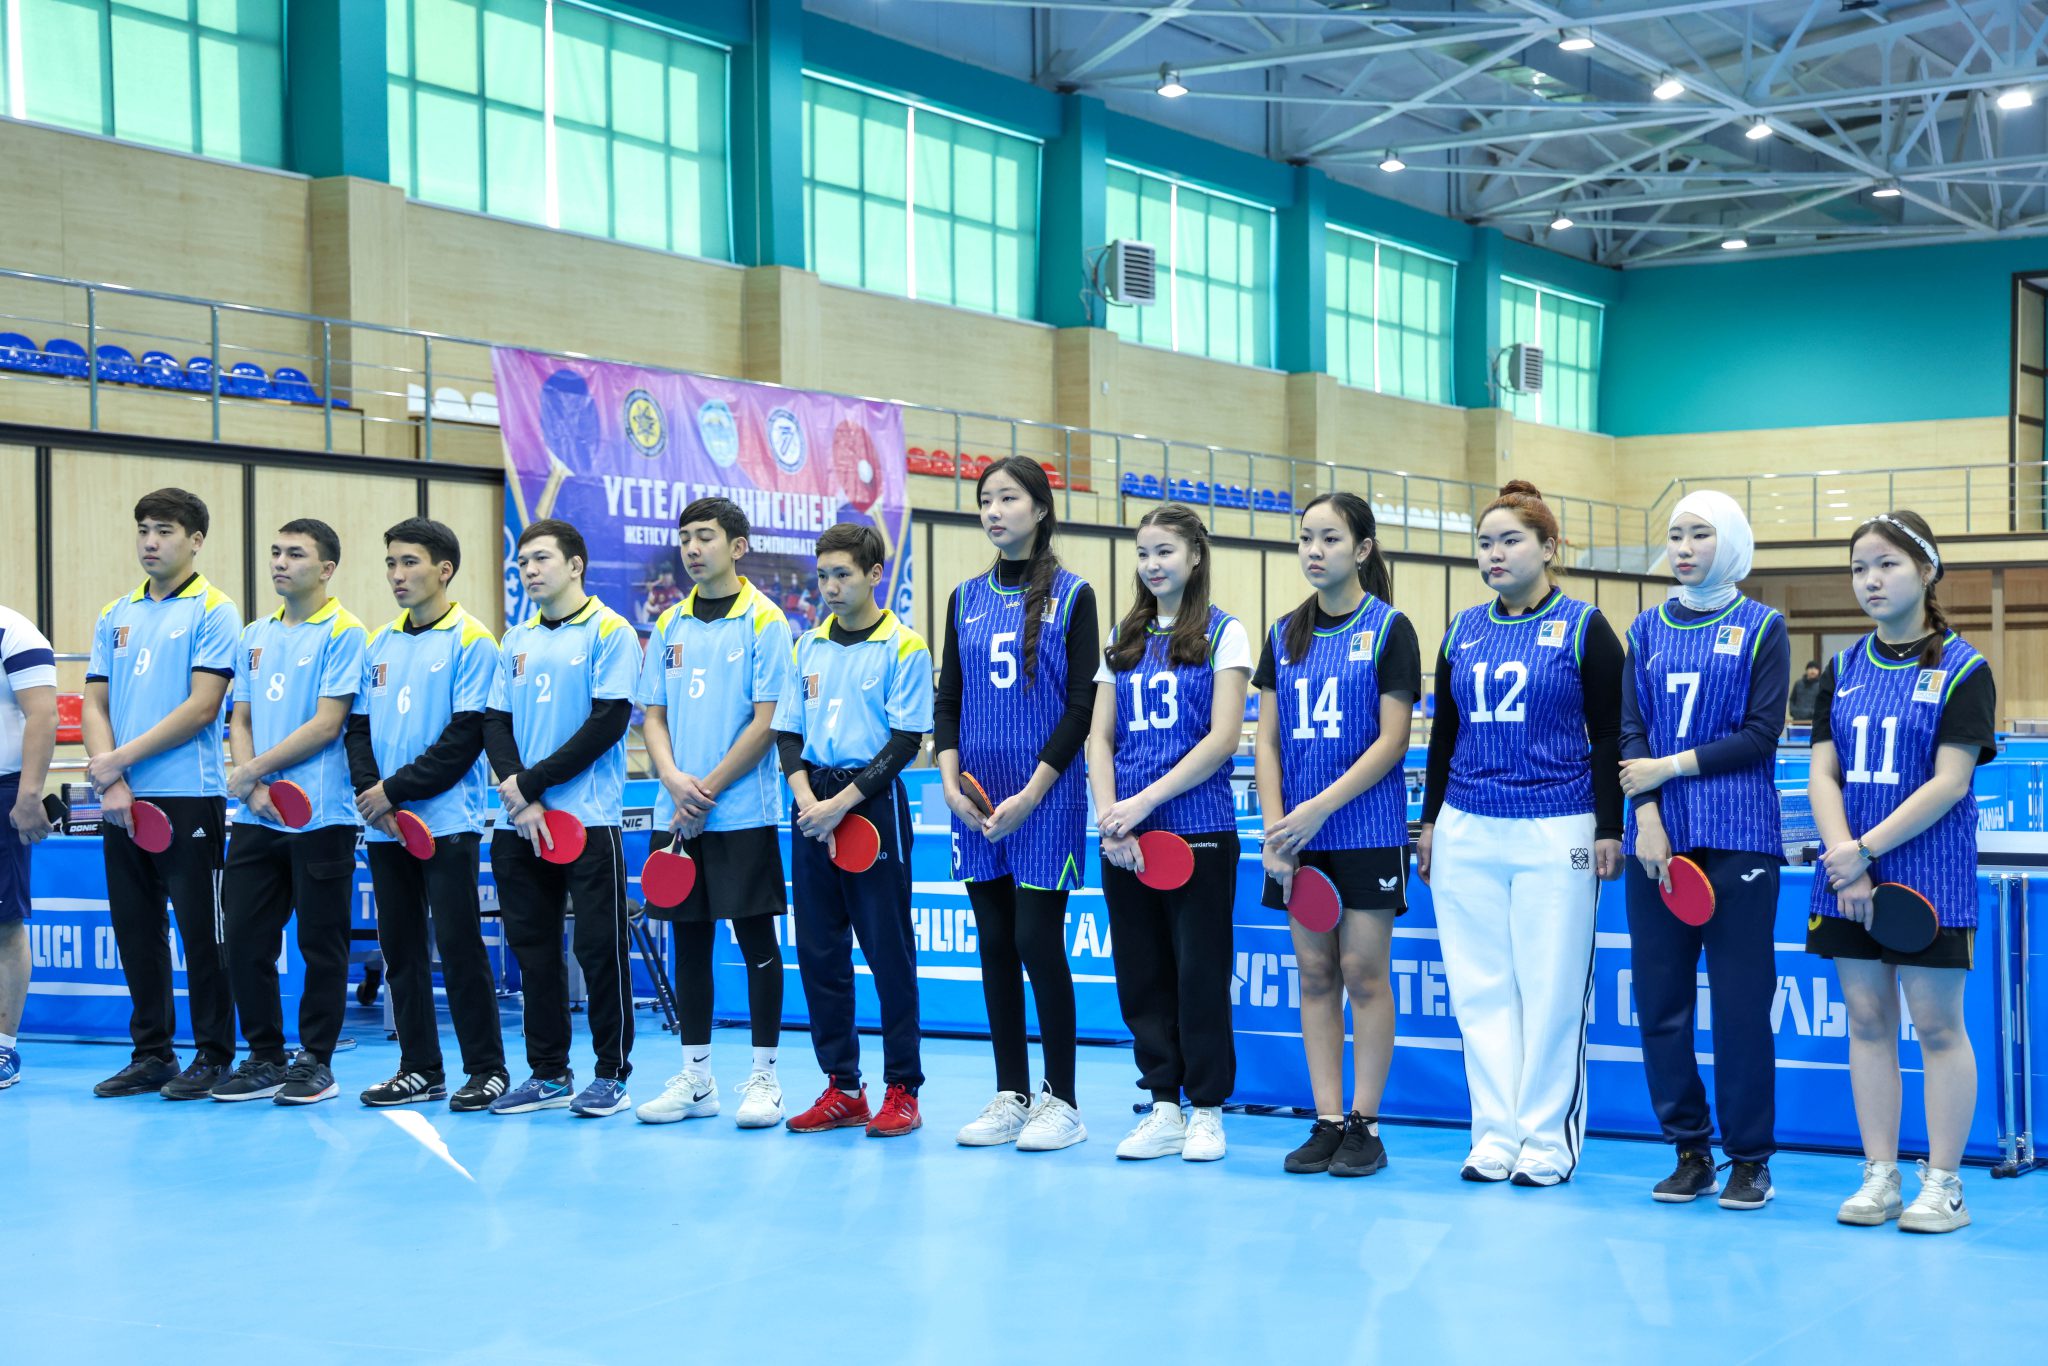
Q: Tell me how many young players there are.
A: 12